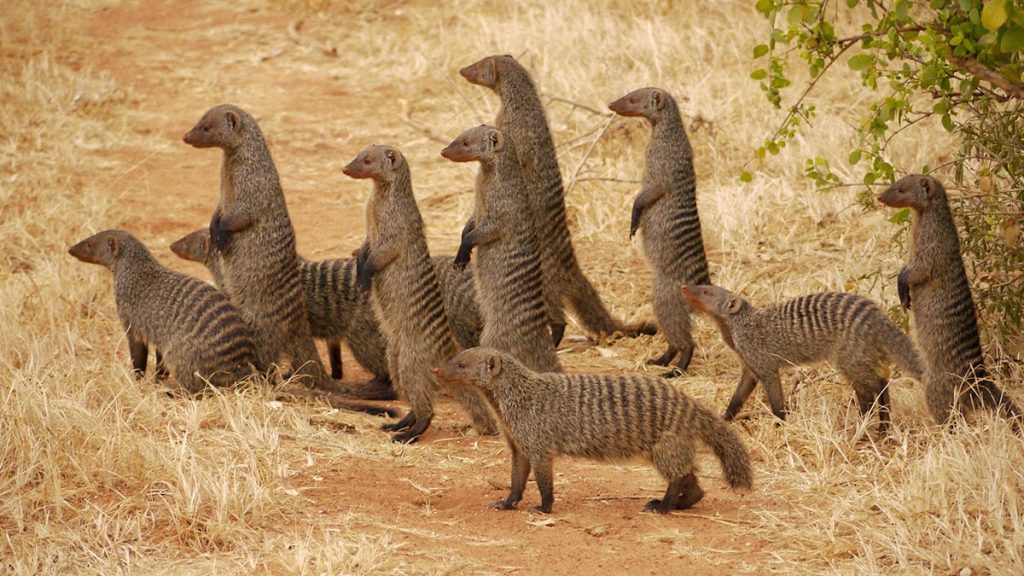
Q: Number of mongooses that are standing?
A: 6